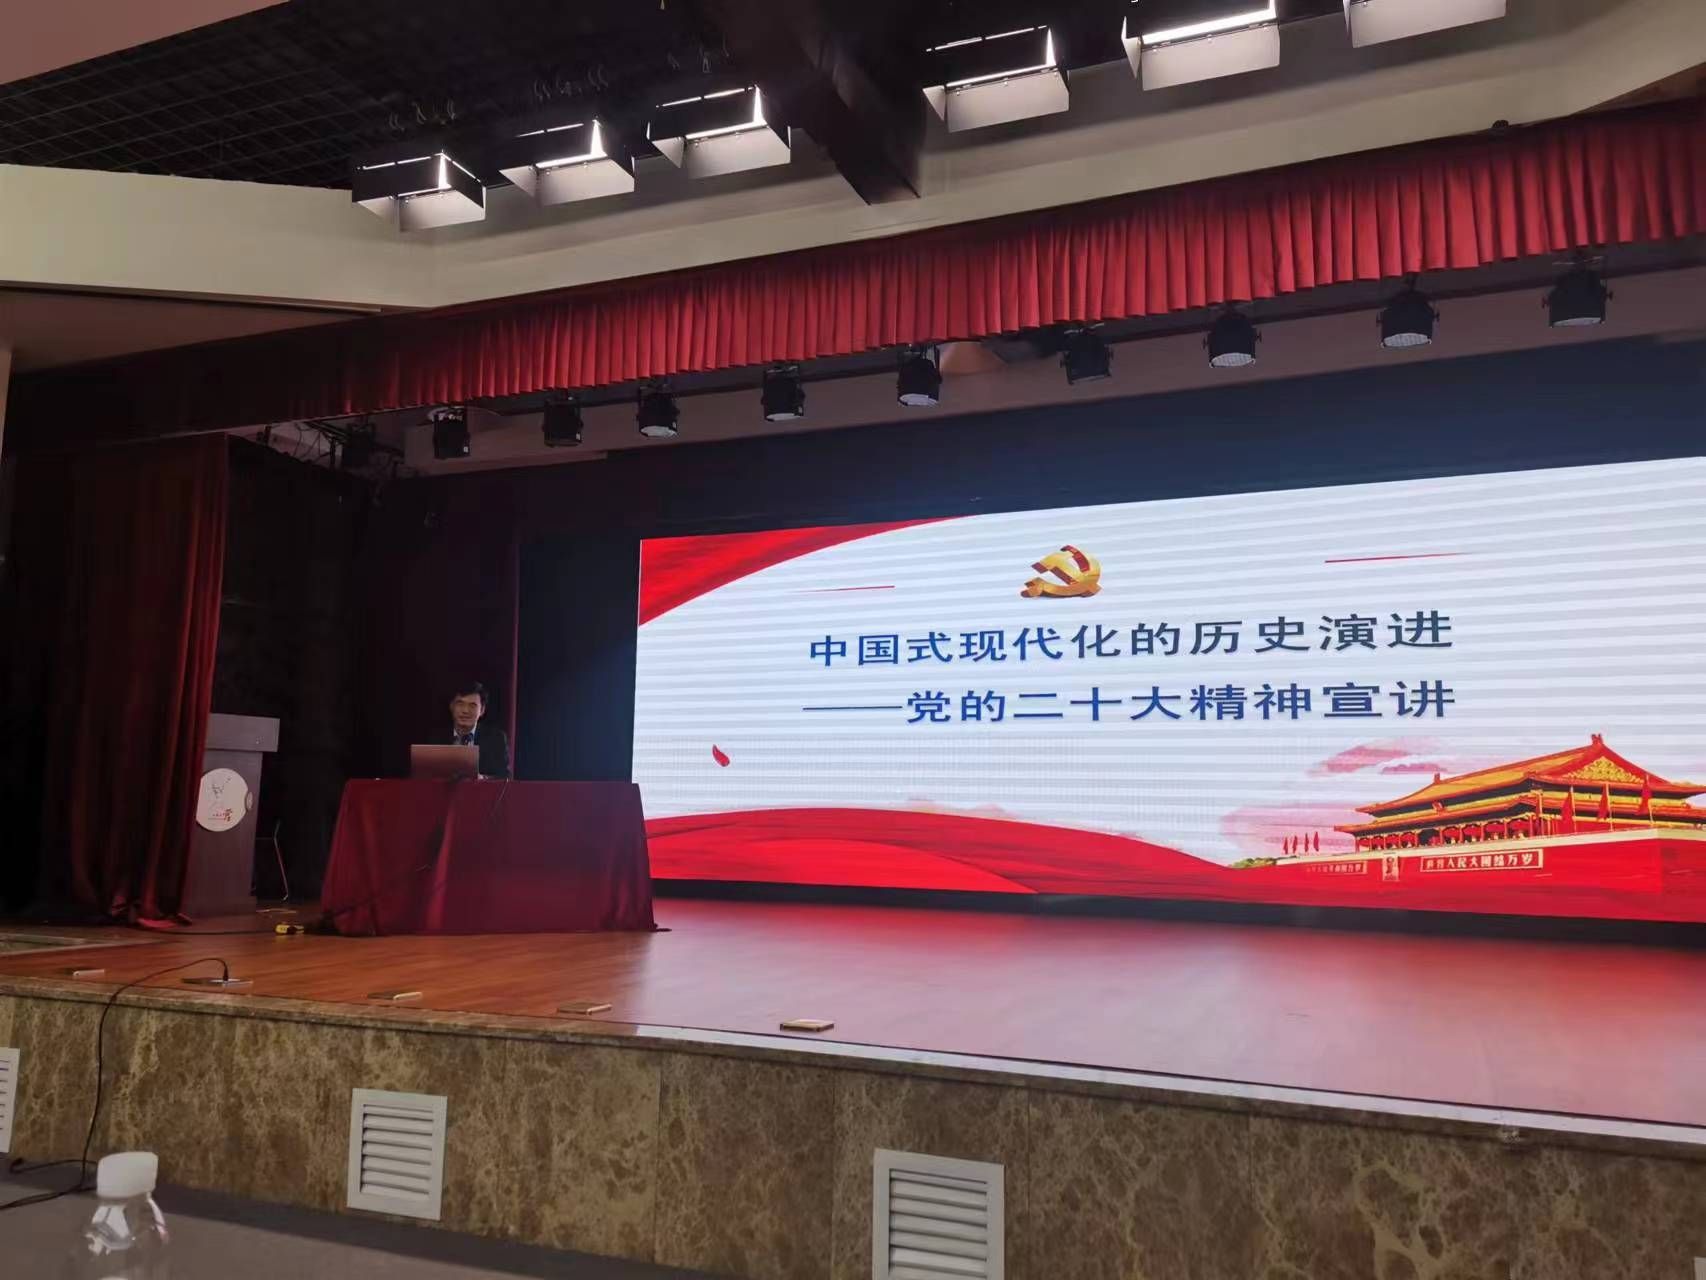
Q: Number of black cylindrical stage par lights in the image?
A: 9